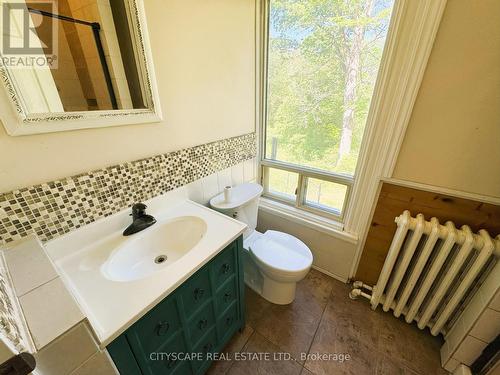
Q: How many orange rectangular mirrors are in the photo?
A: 0